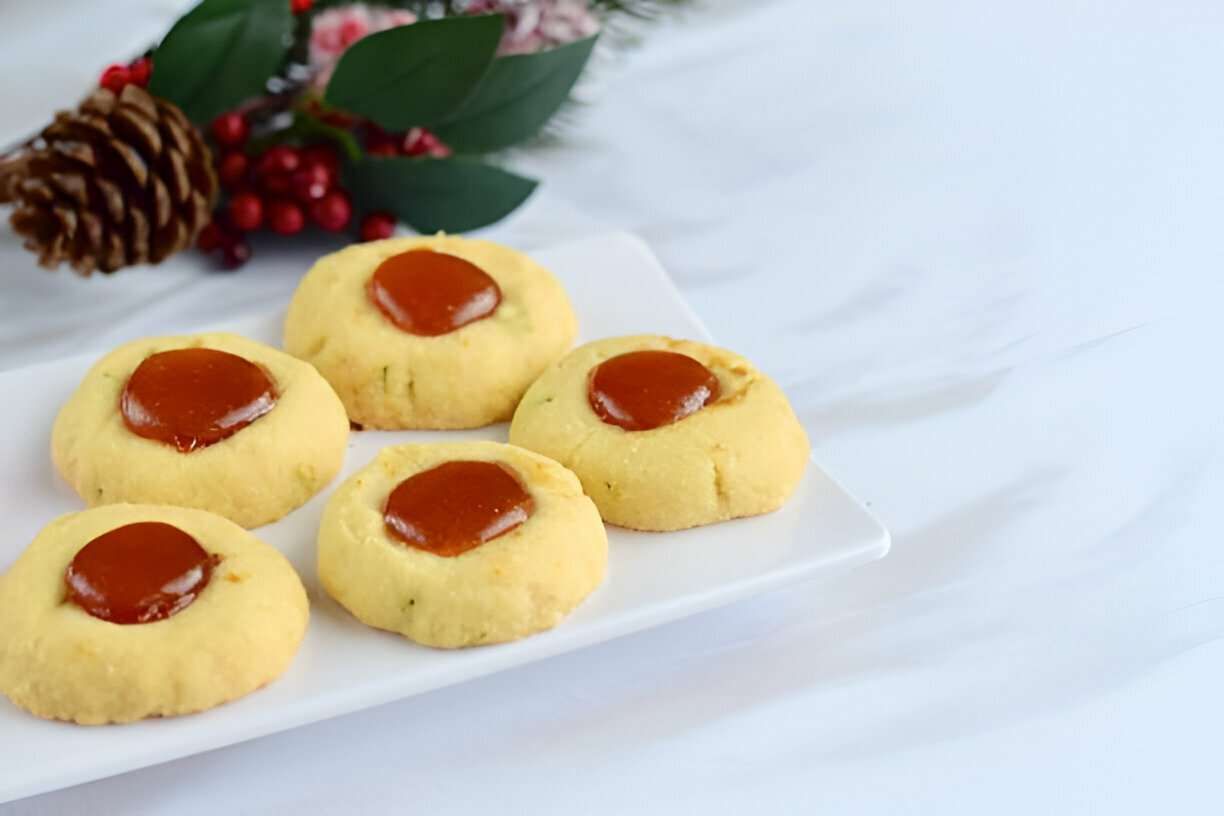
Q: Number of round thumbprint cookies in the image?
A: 5